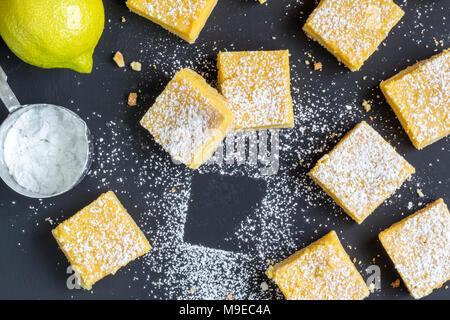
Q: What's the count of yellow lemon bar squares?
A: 9